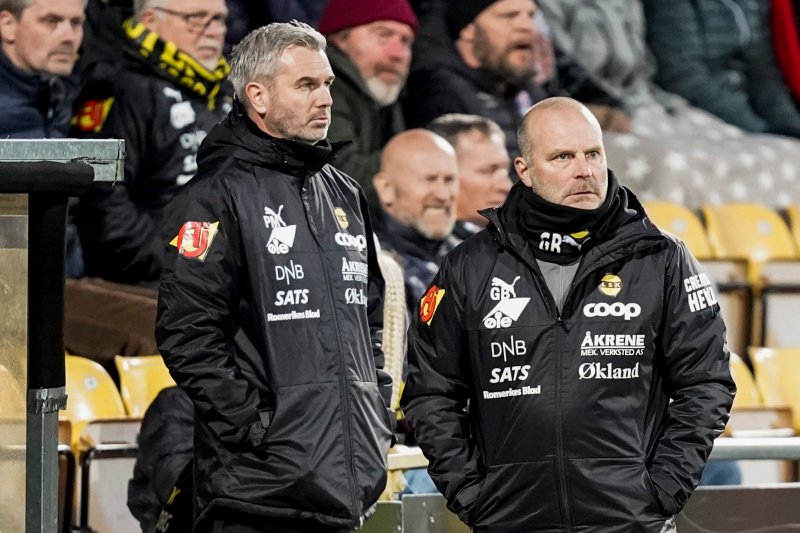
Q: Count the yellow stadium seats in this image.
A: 8